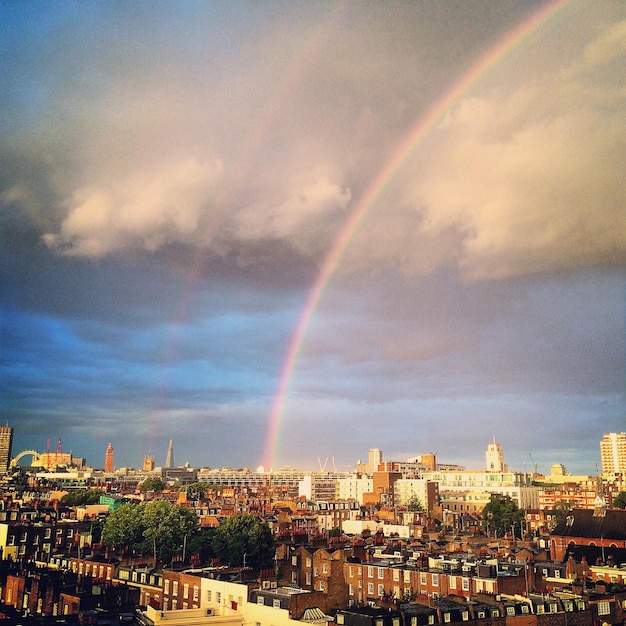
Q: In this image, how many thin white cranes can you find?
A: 3